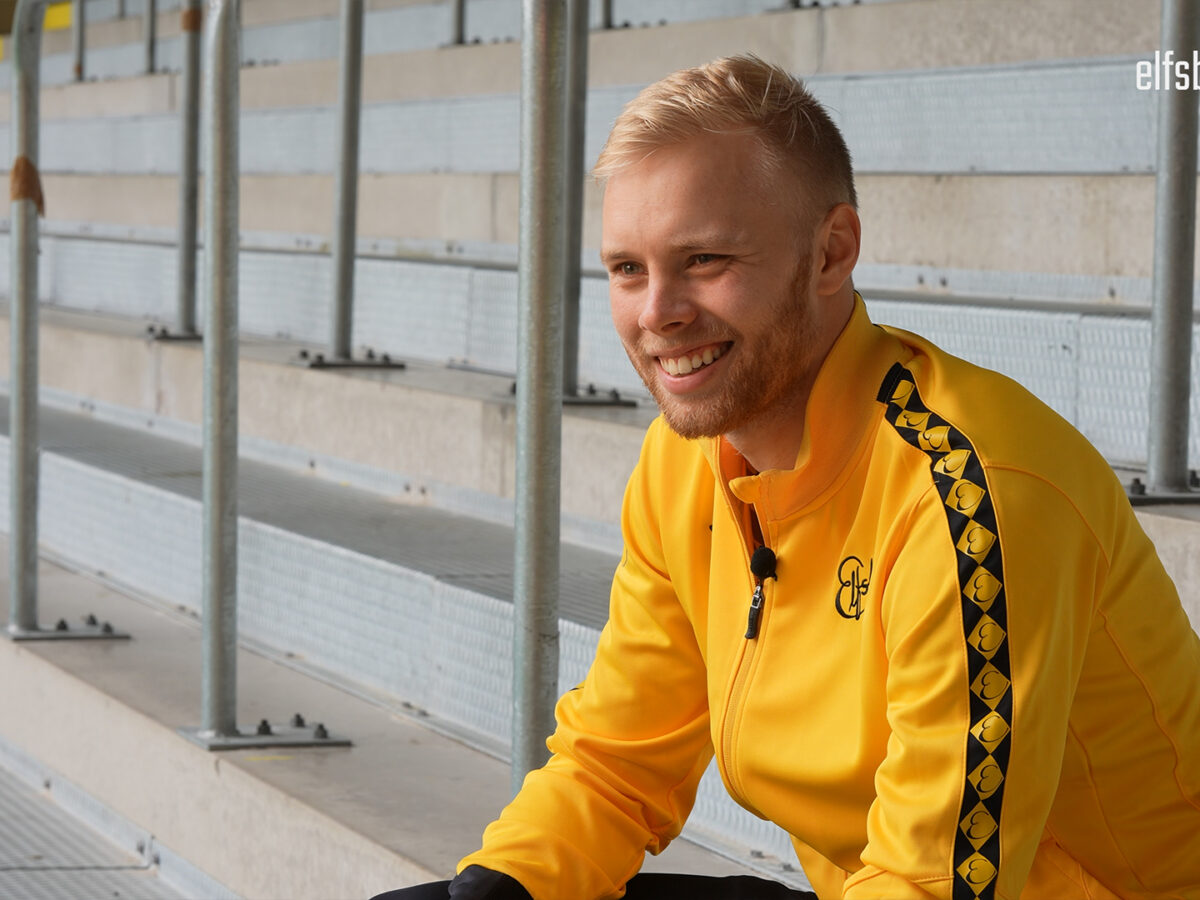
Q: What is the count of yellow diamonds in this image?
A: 13